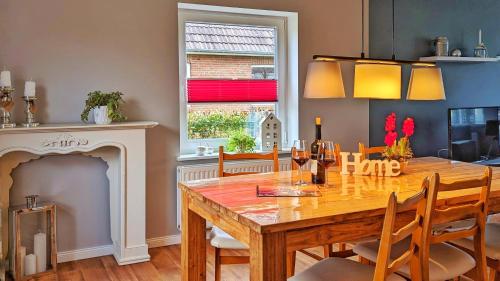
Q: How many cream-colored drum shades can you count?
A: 3